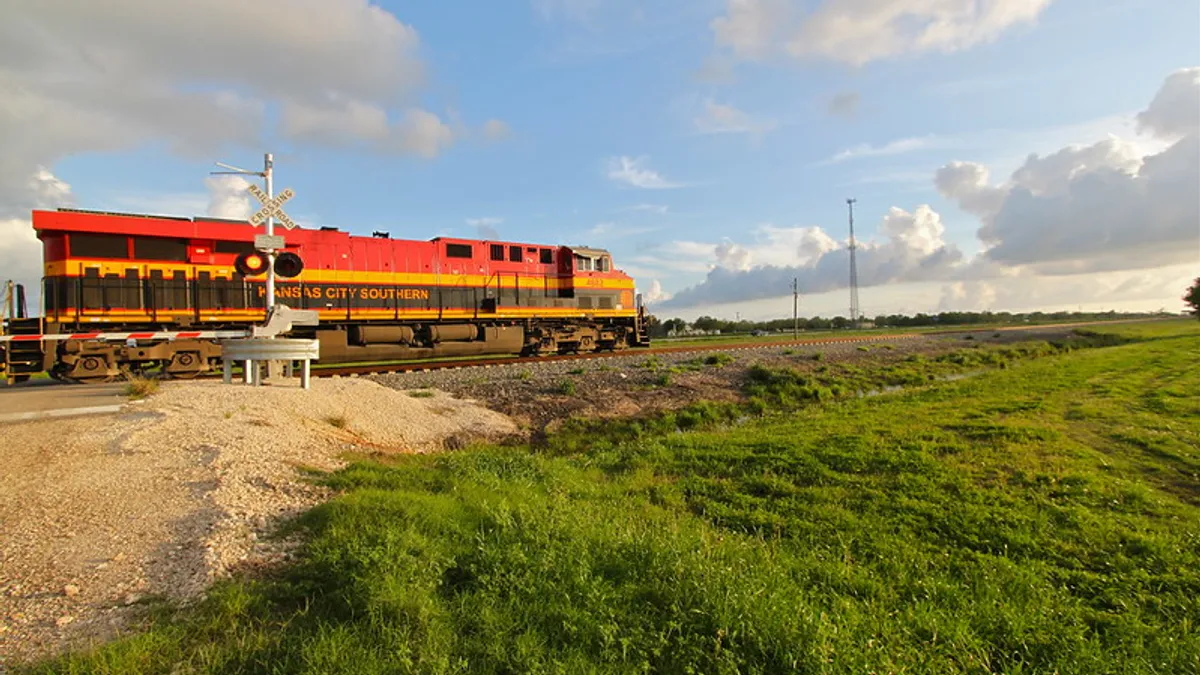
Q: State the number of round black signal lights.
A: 2